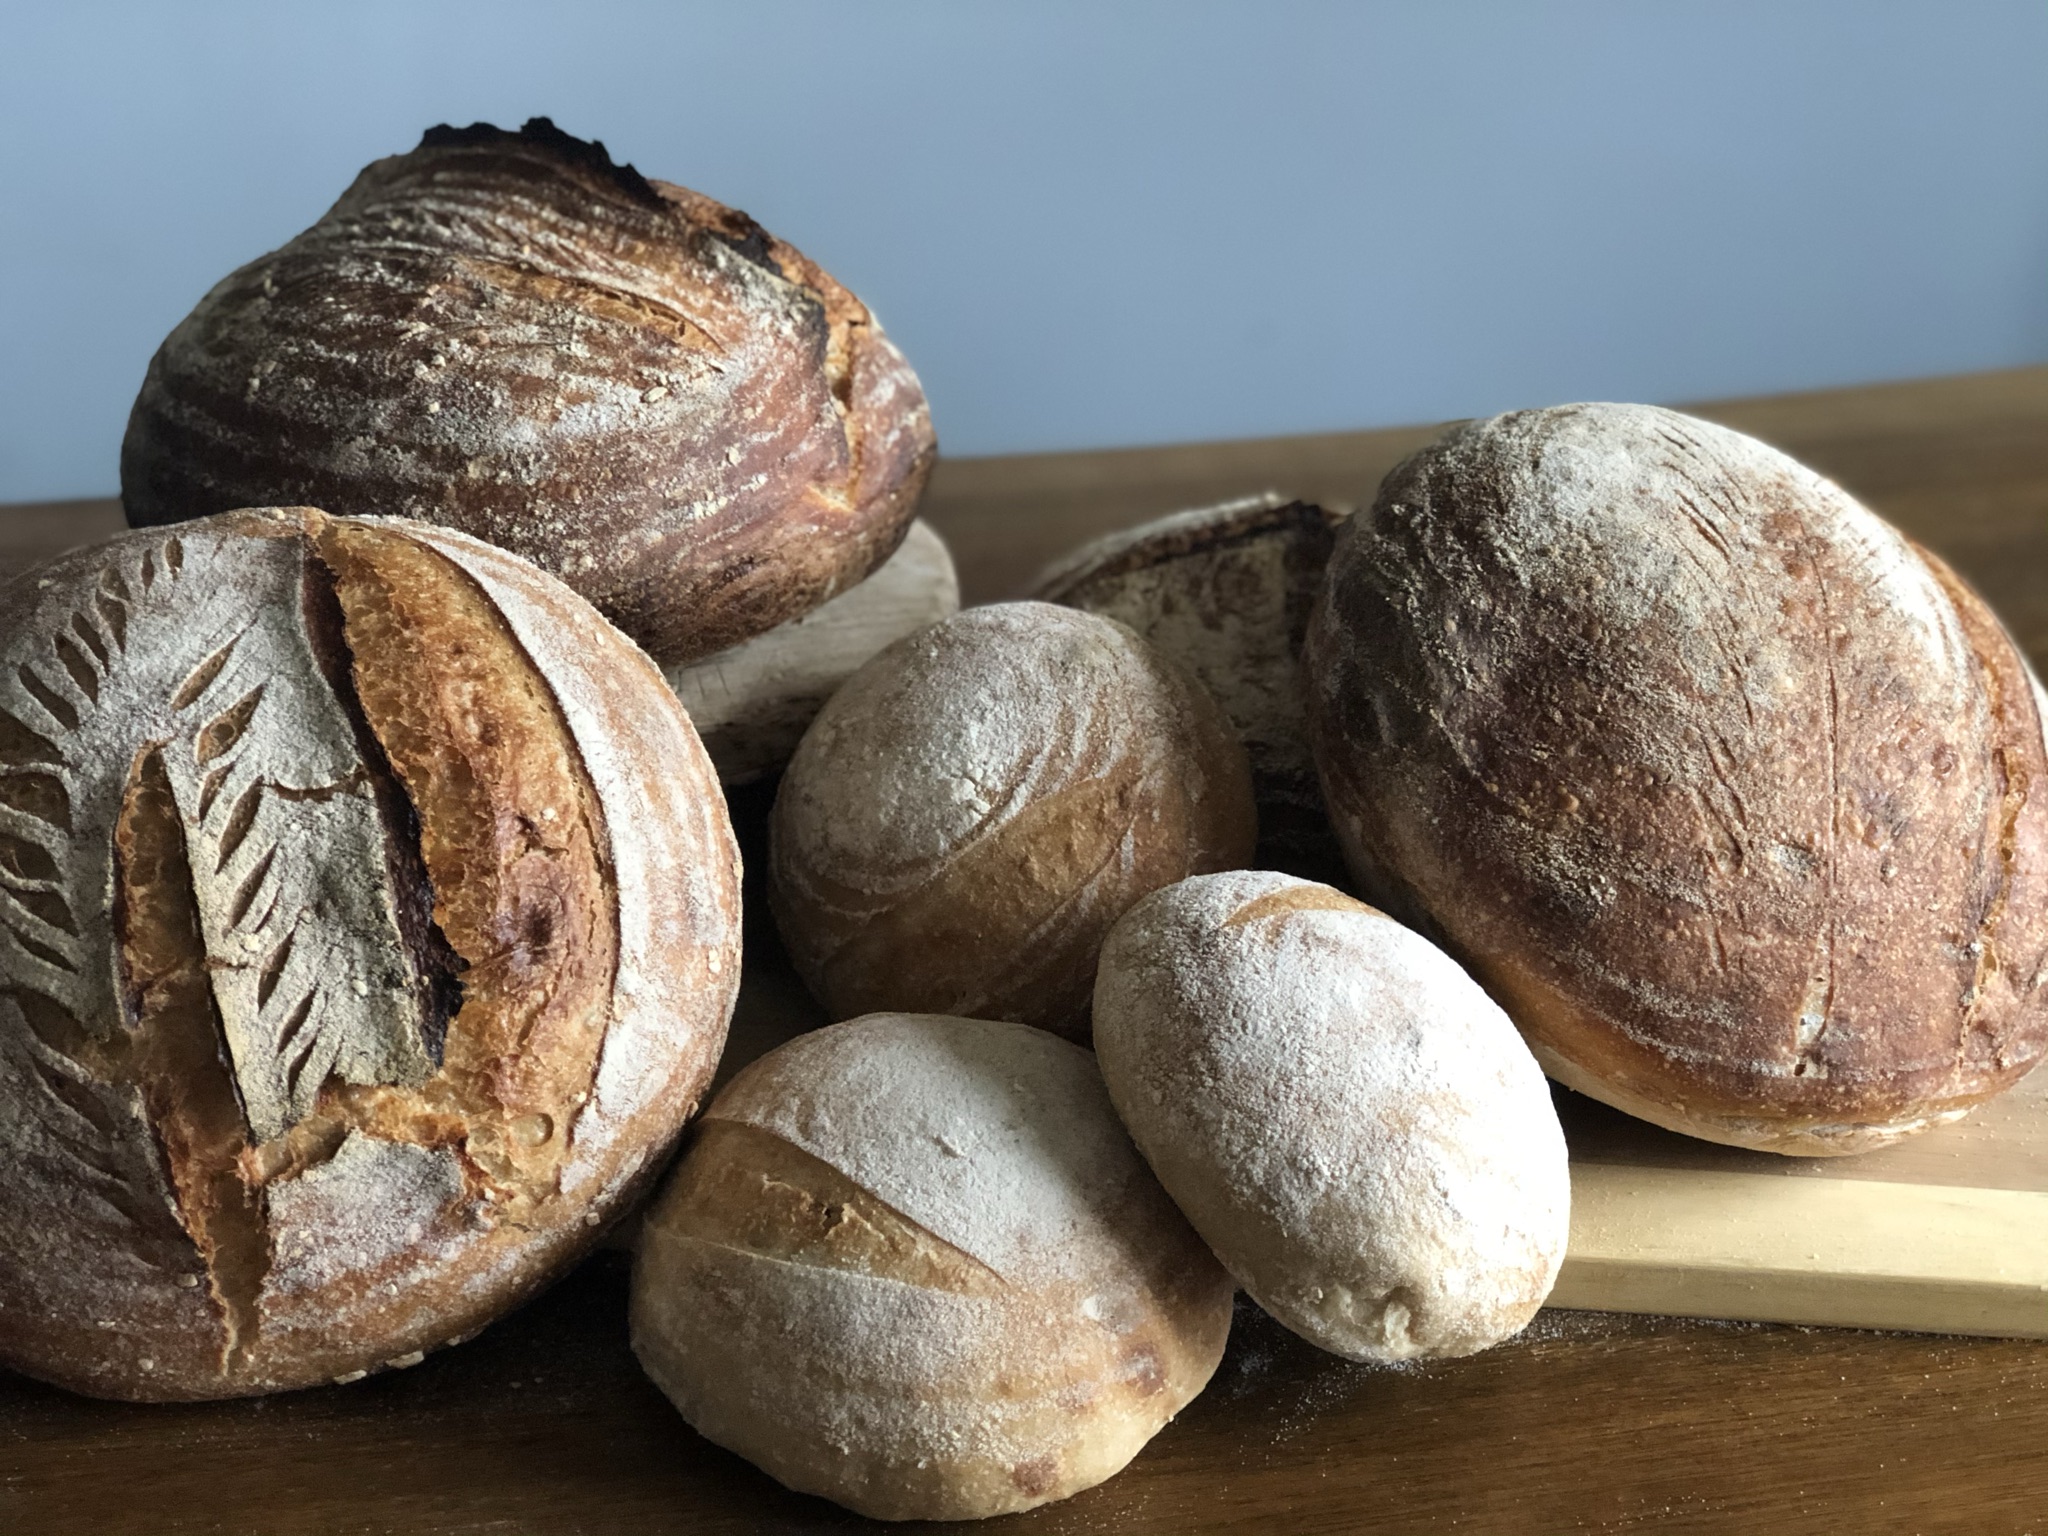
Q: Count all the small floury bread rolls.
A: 3